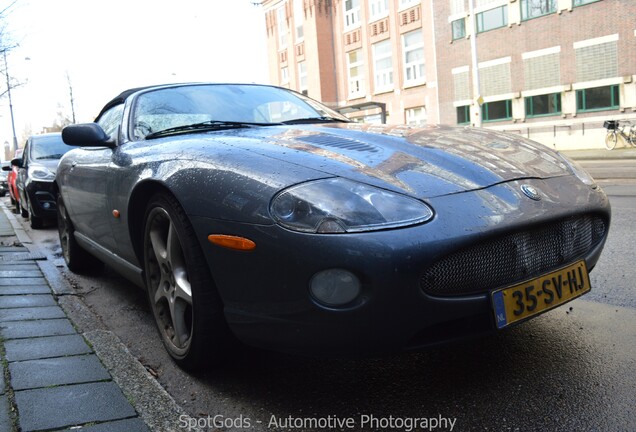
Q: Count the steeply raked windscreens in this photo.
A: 1